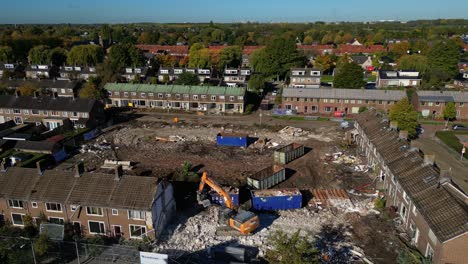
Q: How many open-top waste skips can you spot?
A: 5